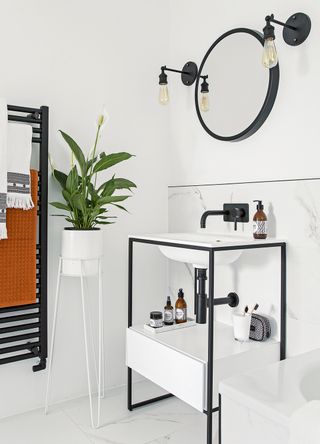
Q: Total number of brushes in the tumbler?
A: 2